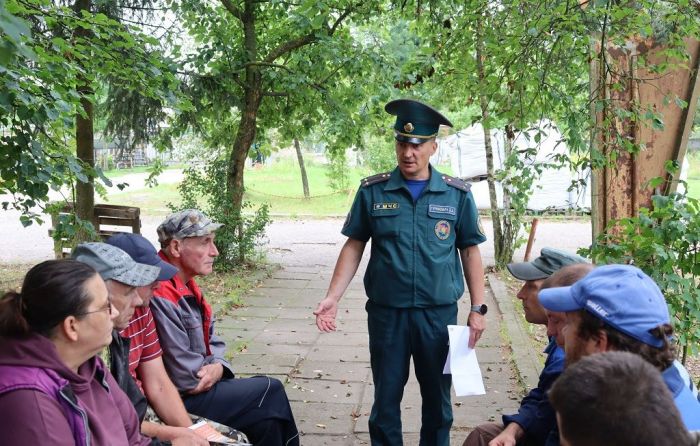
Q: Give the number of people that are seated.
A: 8